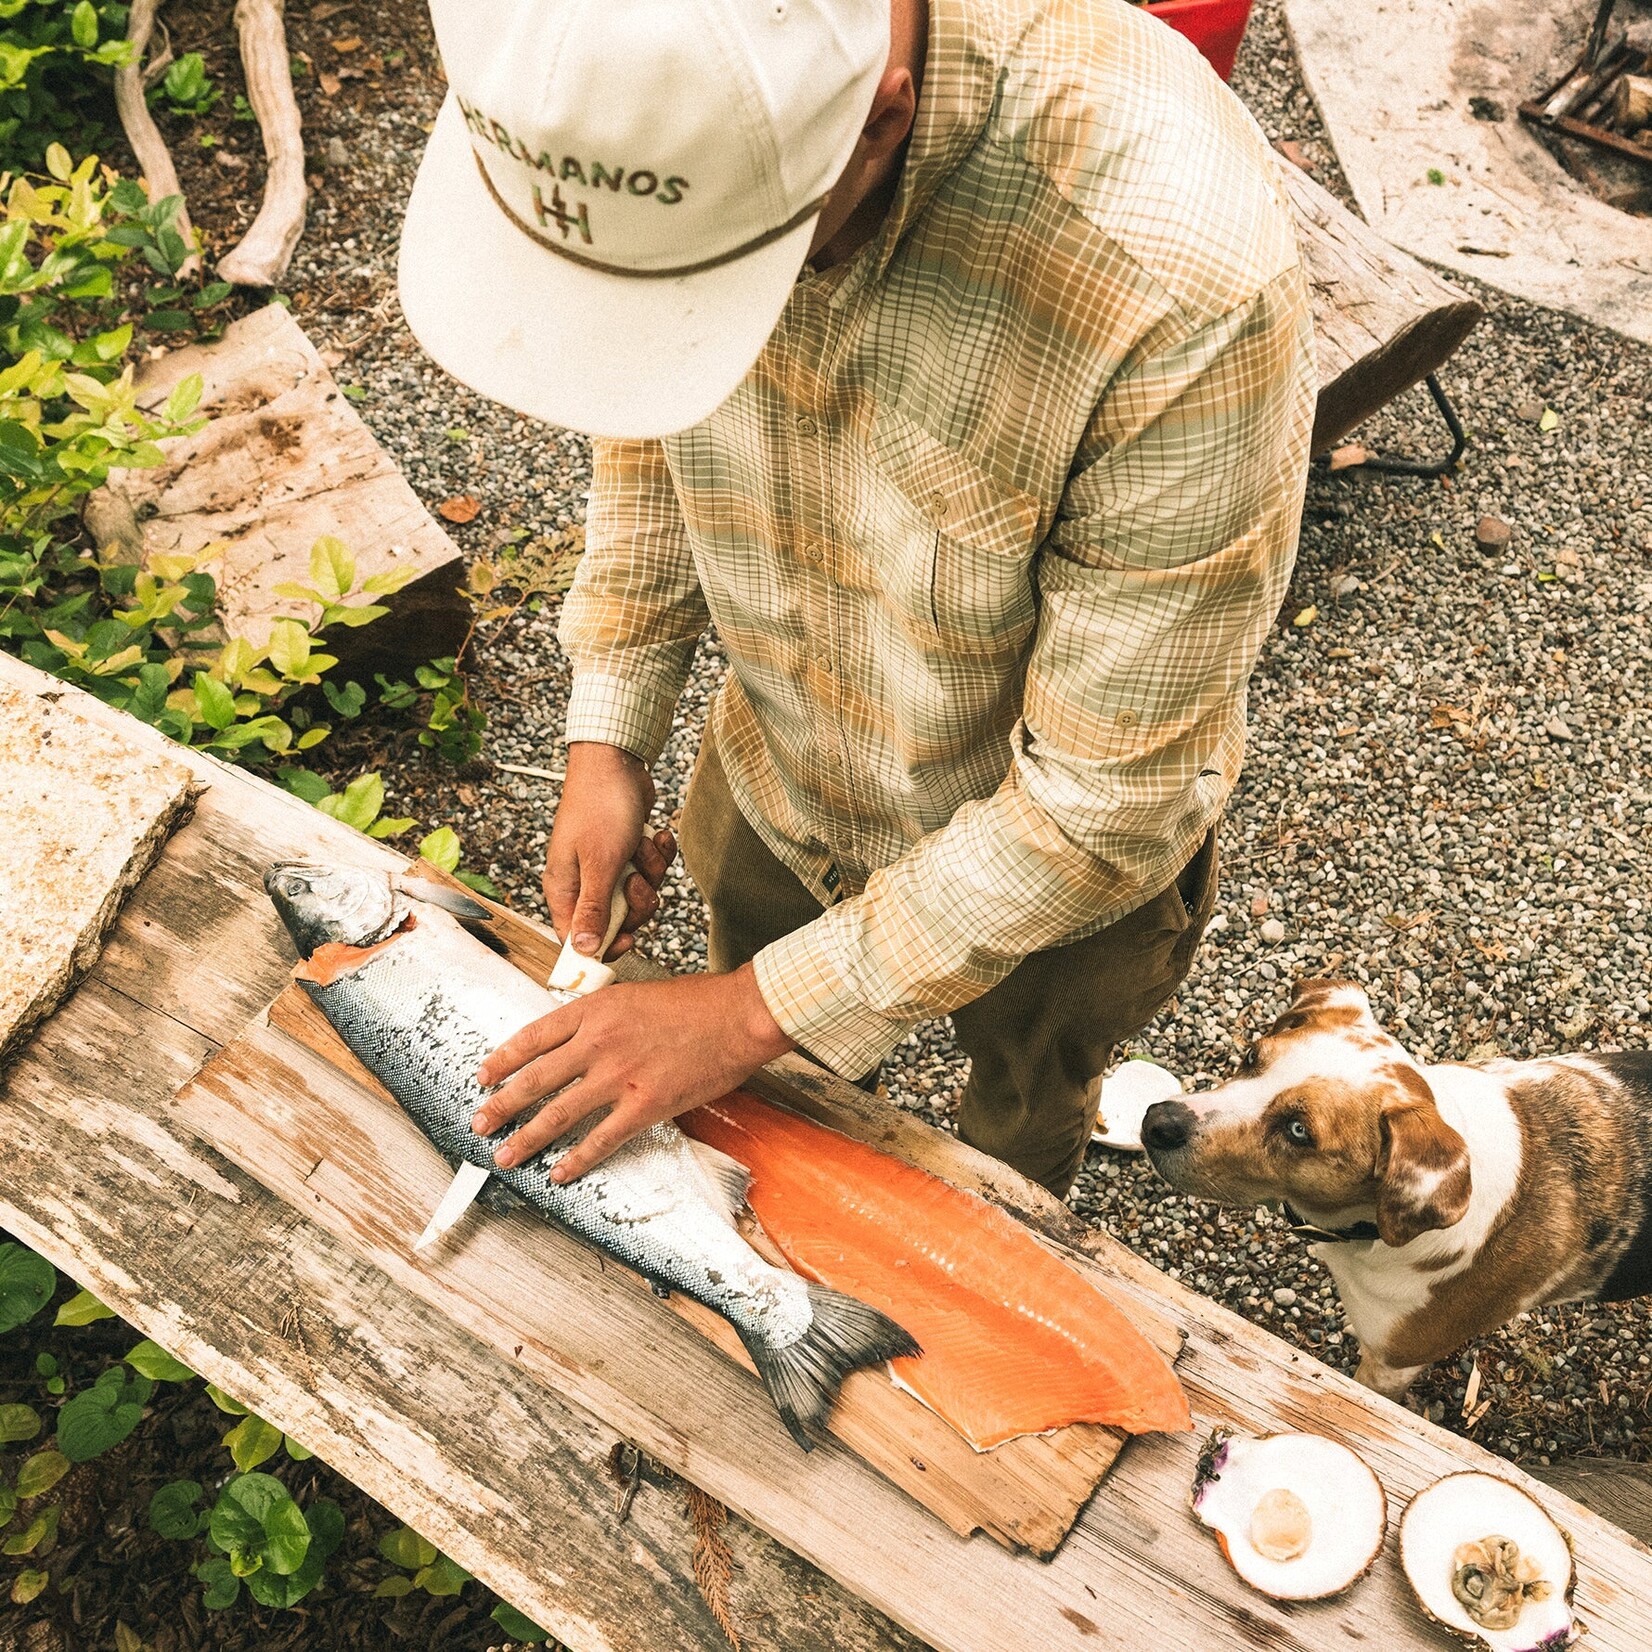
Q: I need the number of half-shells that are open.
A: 2